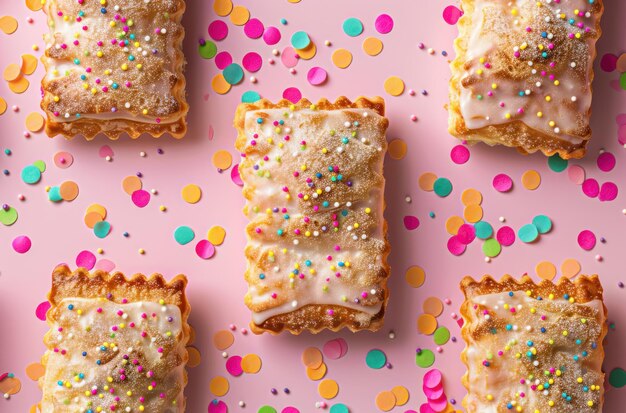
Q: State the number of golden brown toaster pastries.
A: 5